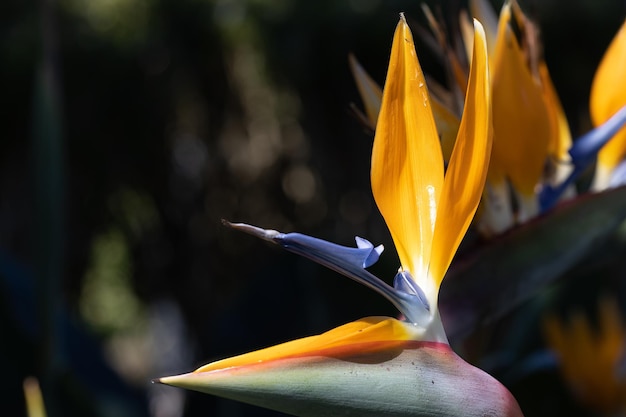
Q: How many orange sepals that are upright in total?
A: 2